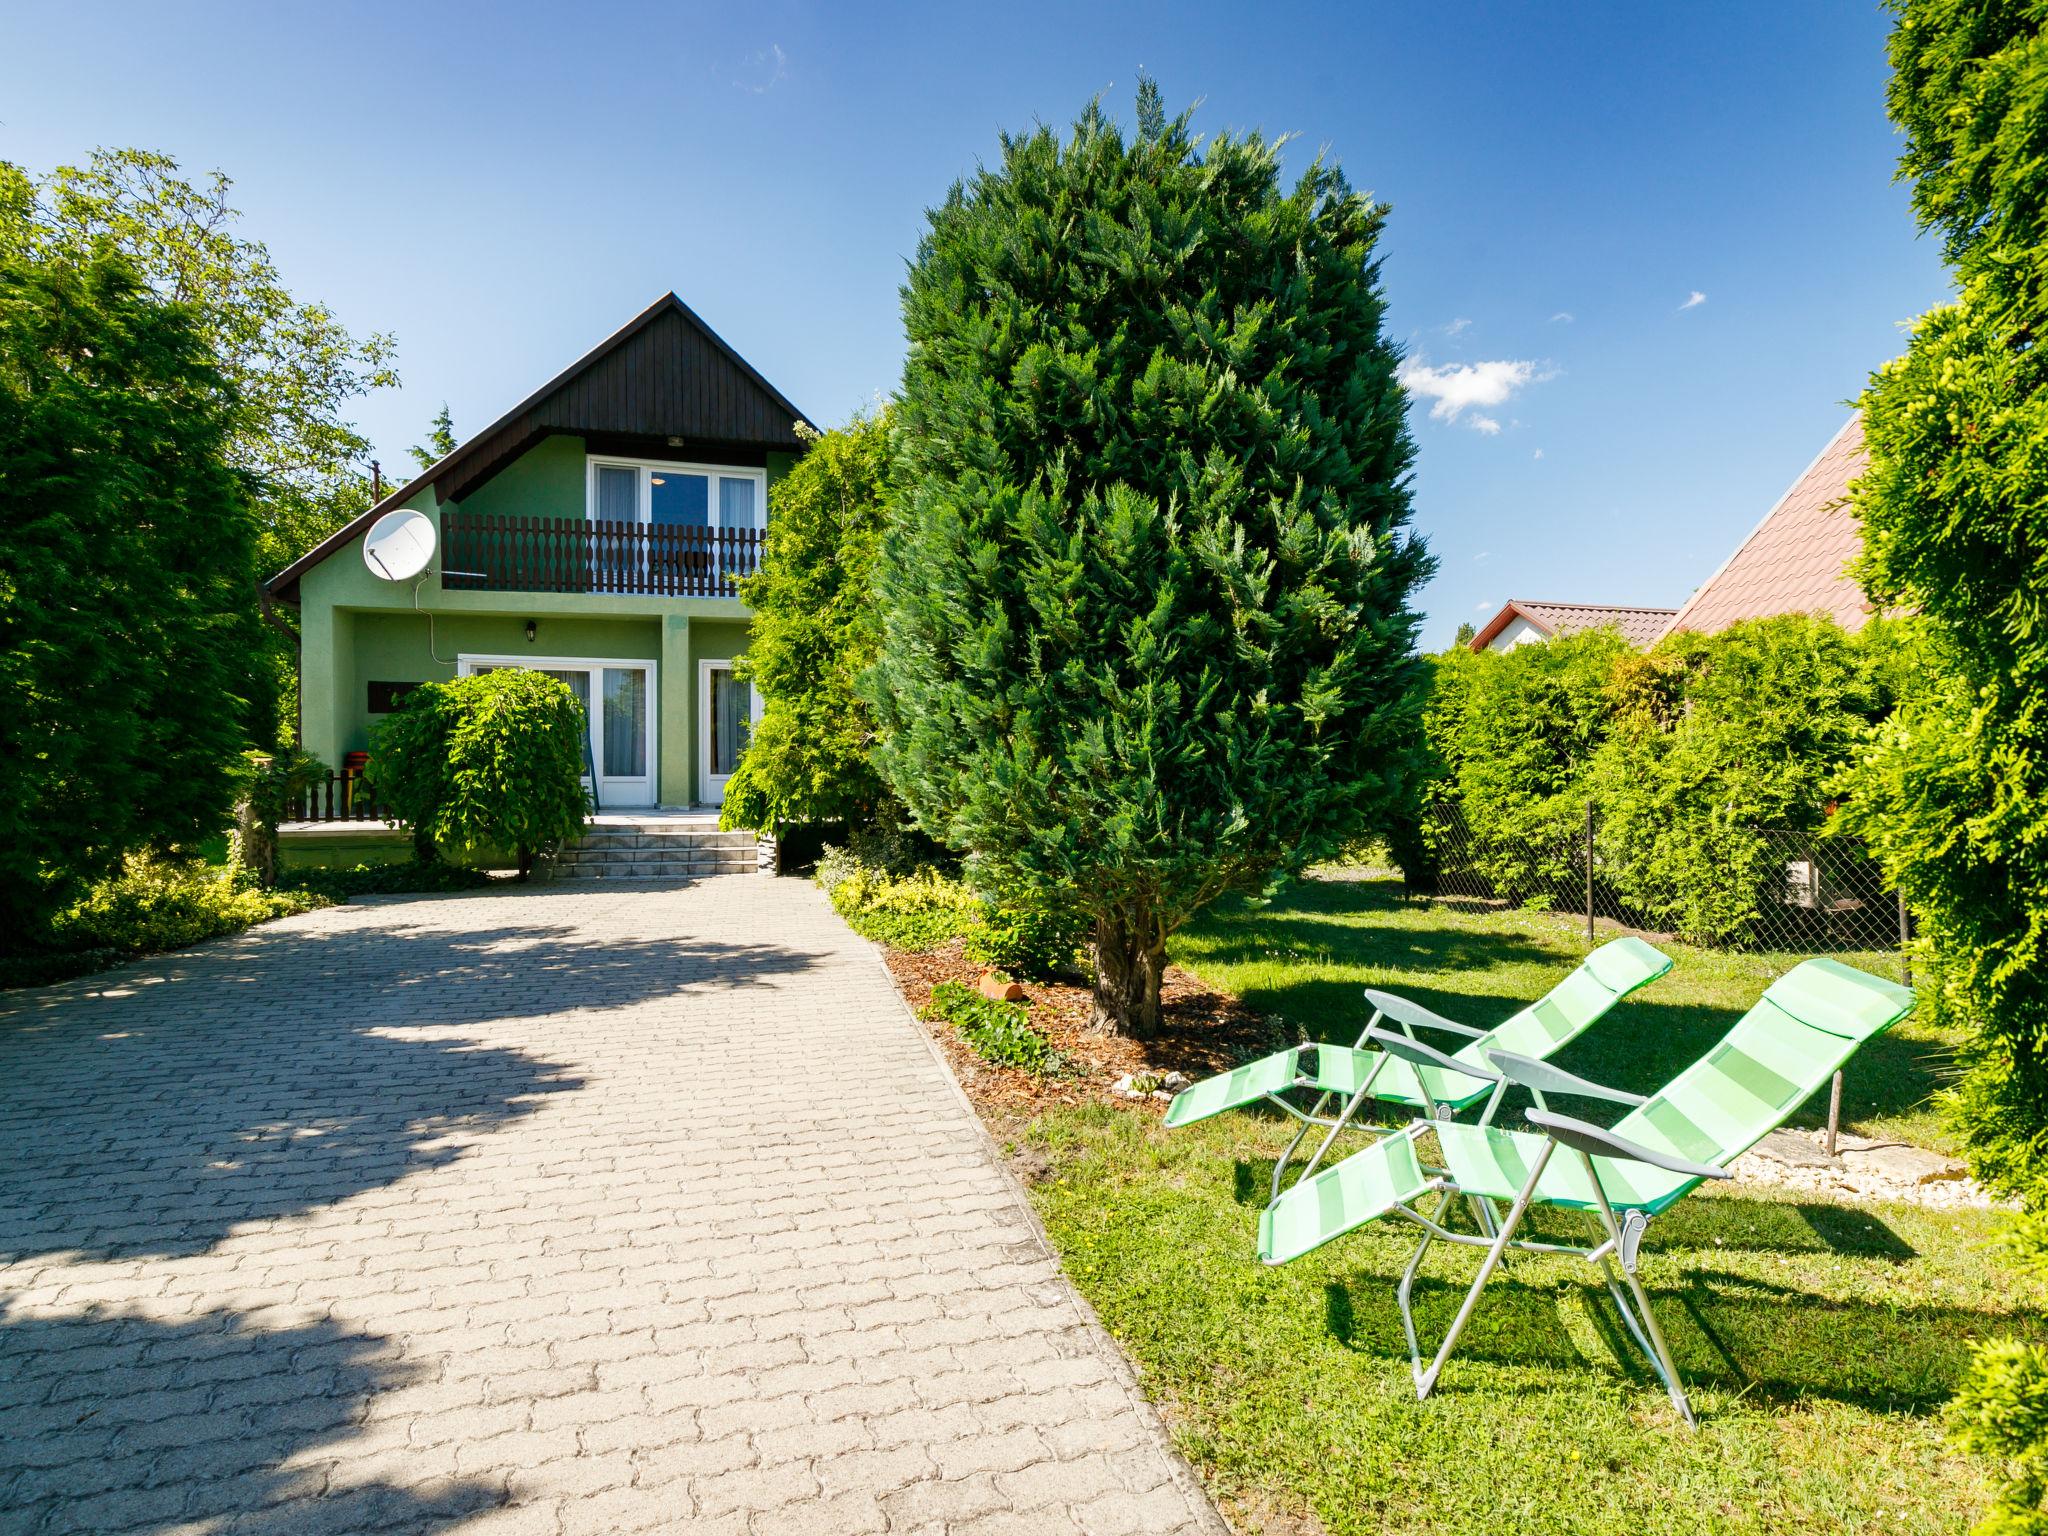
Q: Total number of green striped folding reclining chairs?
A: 2